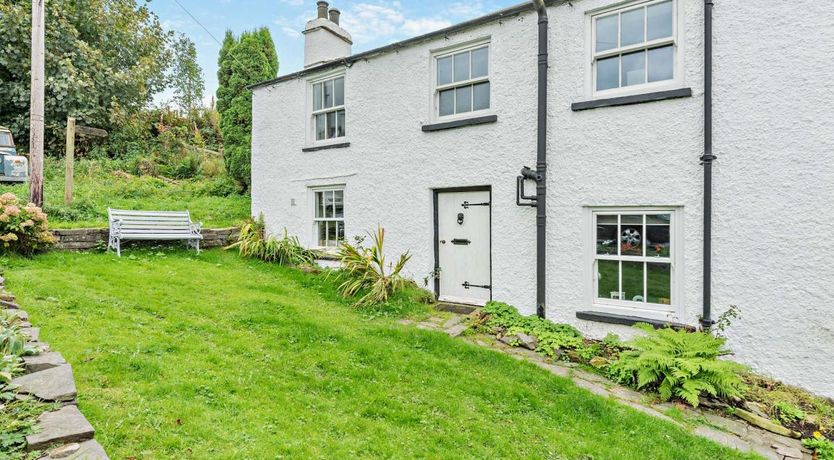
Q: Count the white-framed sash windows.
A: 5